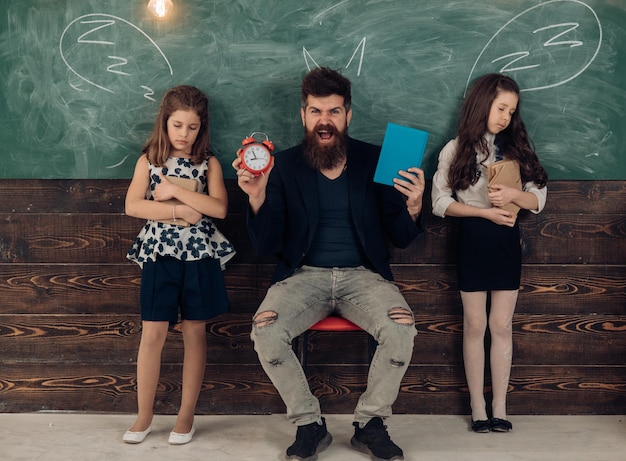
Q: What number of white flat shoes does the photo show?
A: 2